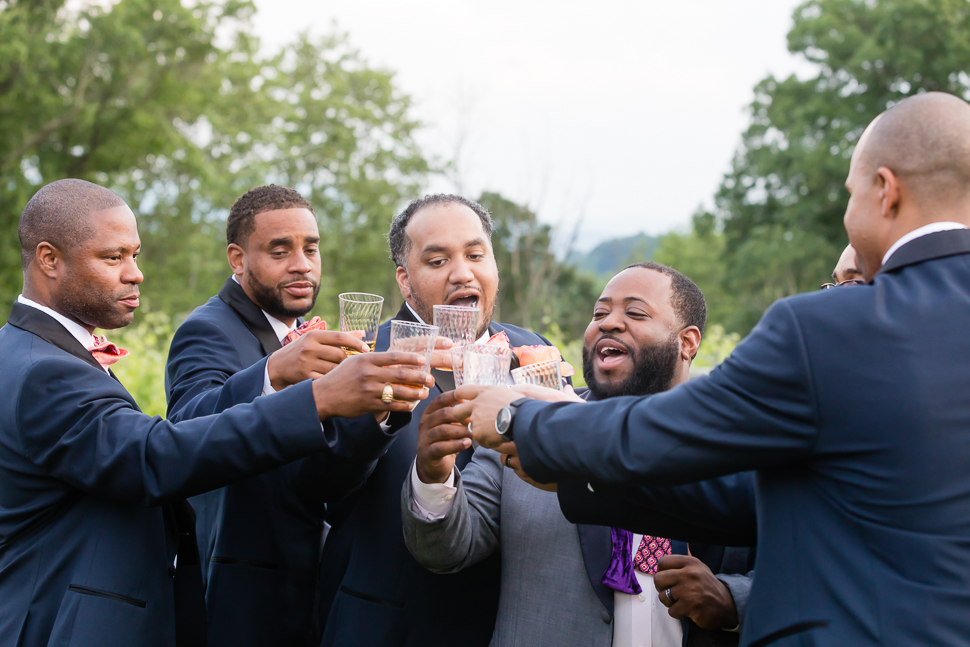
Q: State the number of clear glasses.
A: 6